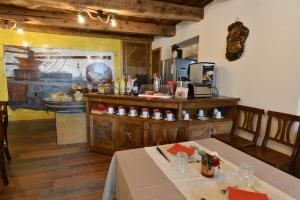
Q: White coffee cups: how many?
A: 11